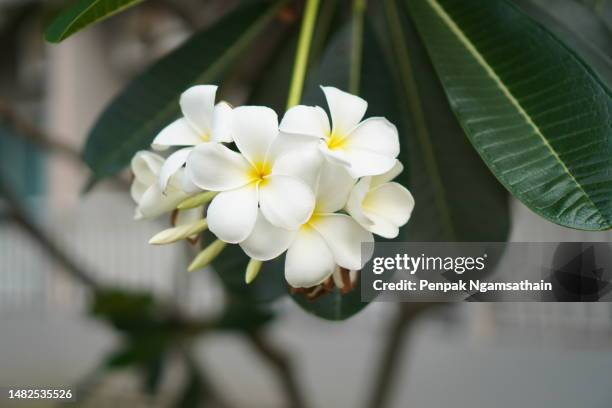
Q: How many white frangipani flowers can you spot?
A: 6